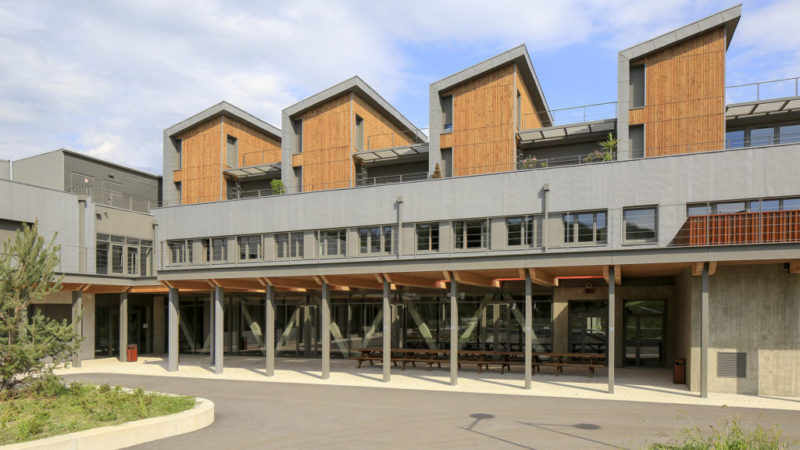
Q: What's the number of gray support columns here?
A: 11